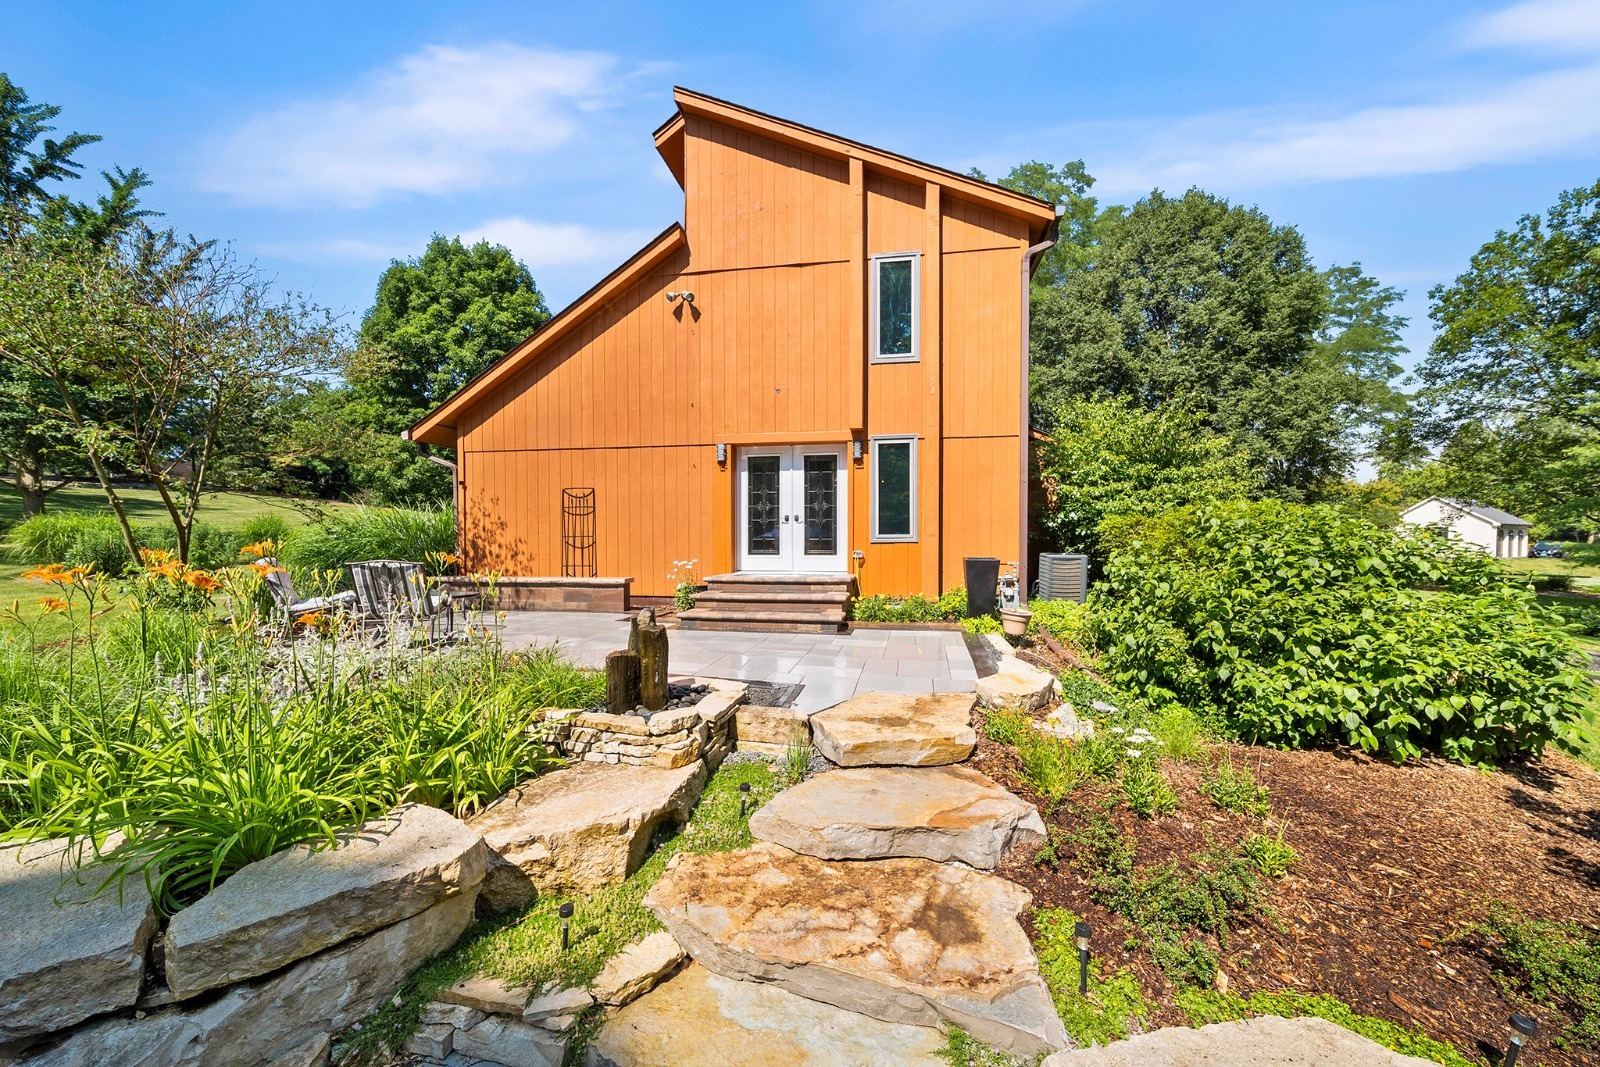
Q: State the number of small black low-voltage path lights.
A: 4